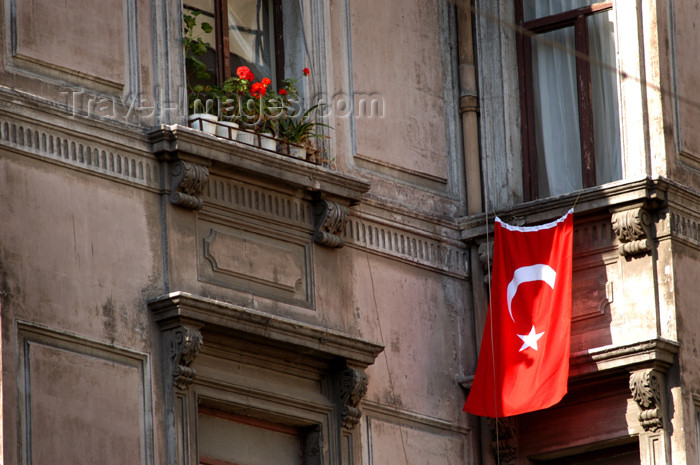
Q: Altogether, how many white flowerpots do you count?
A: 5